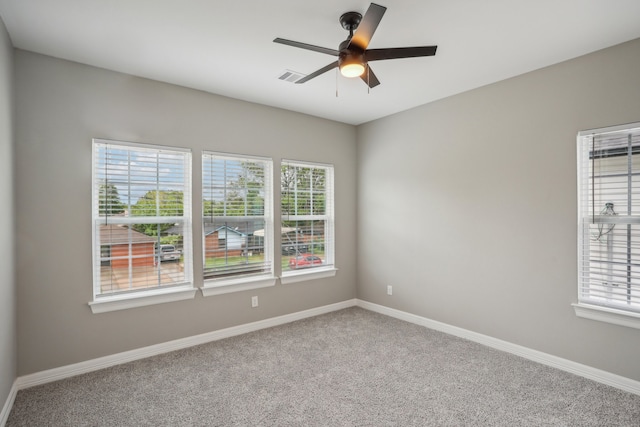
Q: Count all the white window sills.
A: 4